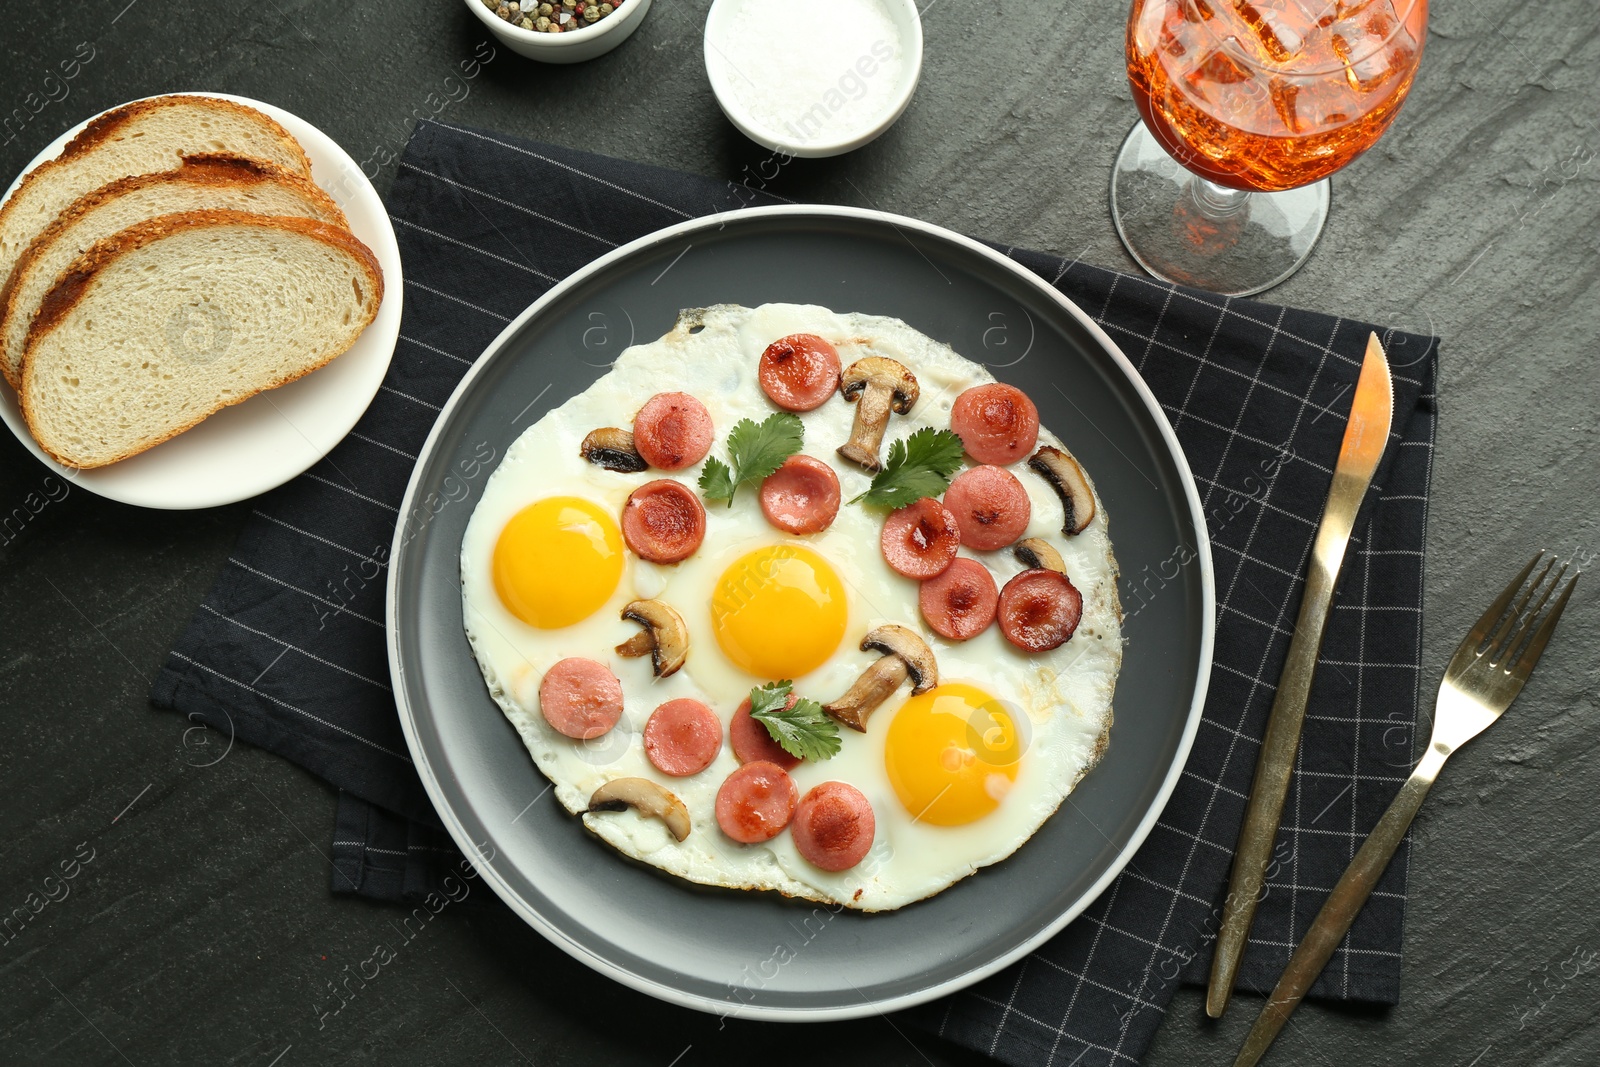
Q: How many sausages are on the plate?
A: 14